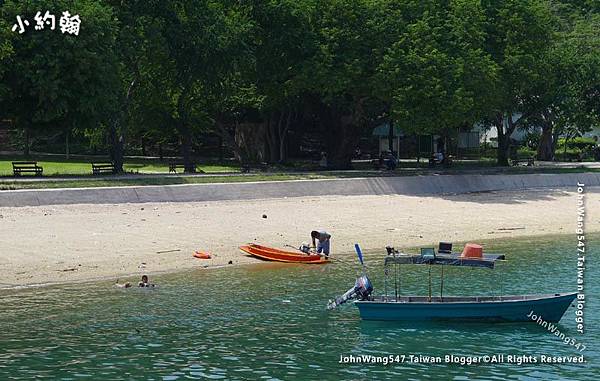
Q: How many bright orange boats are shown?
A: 1